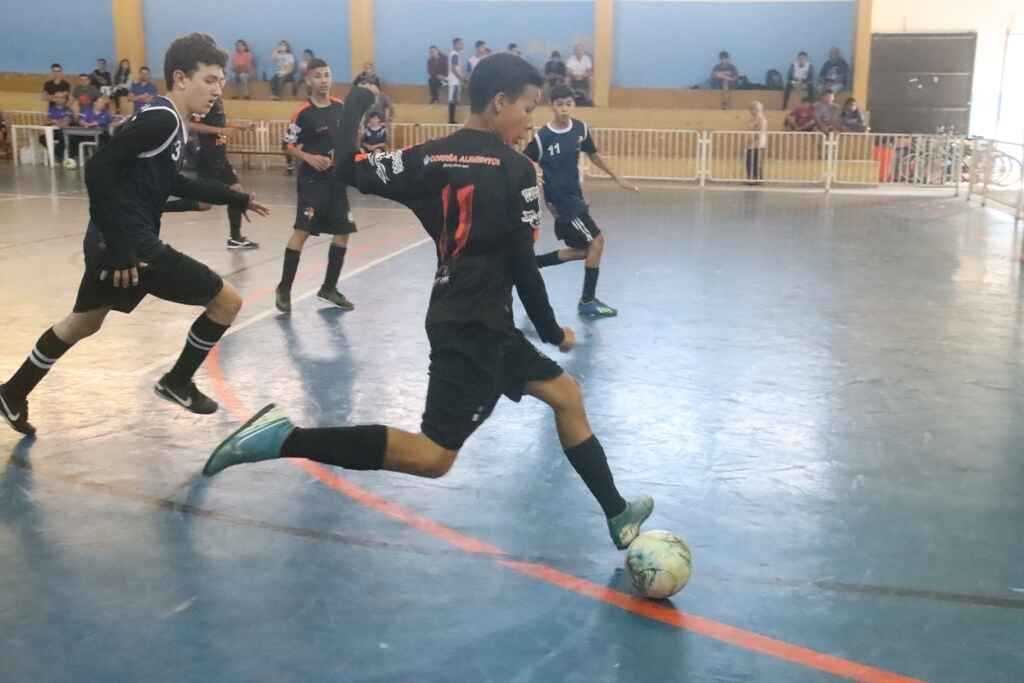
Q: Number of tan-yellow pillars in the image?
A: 4